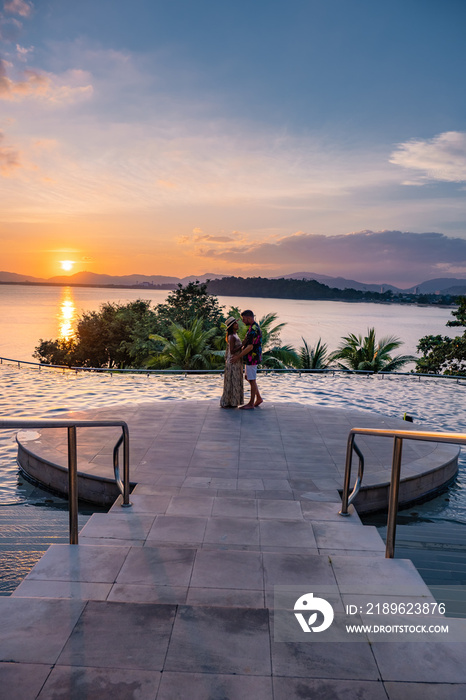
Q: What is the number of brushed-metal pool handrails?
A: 2